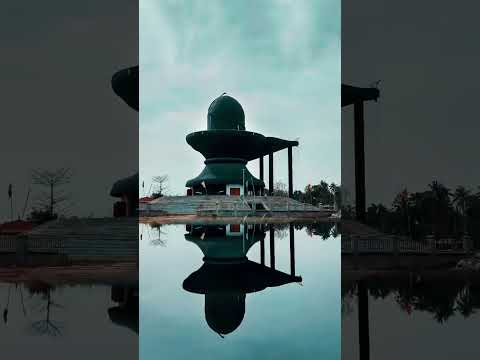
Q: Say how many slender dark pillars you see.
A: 3